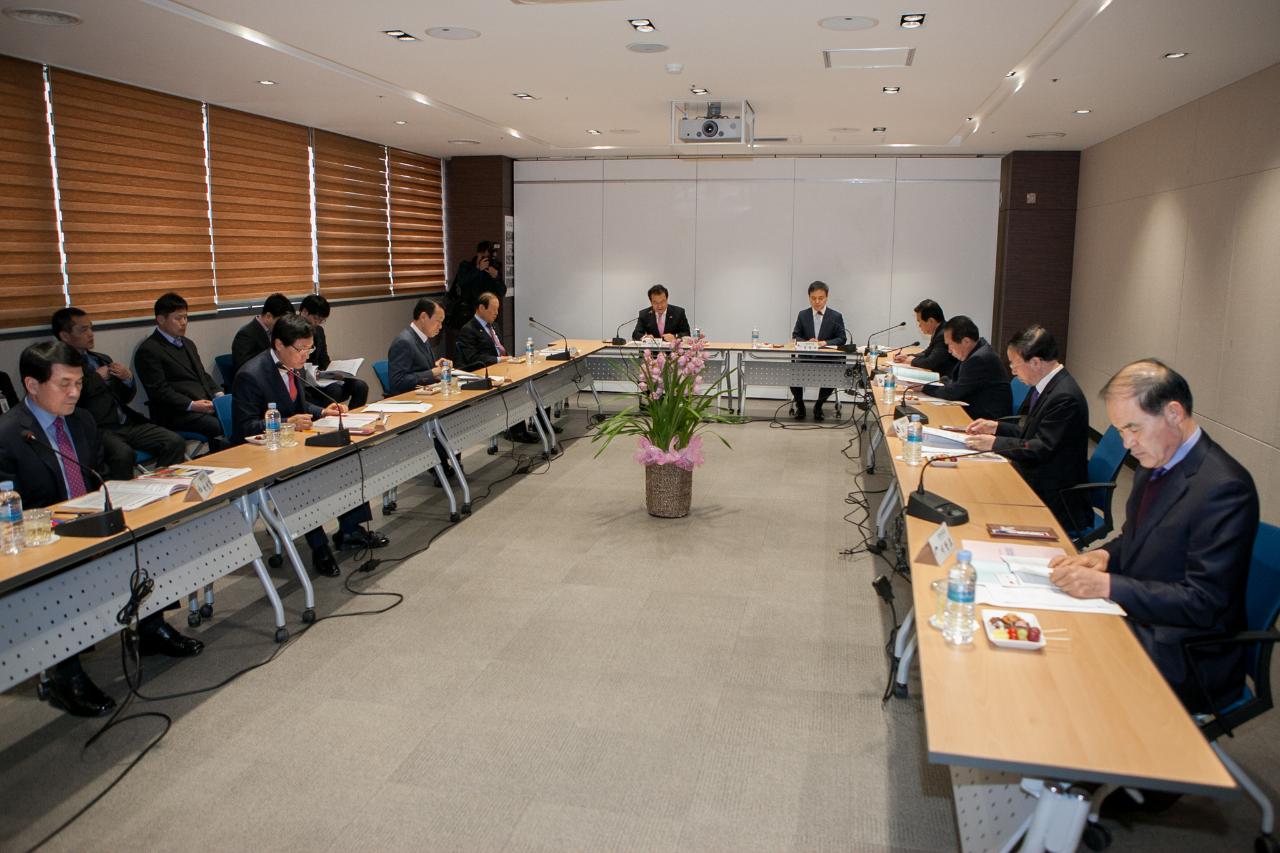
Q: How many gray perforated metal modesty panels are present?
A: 7